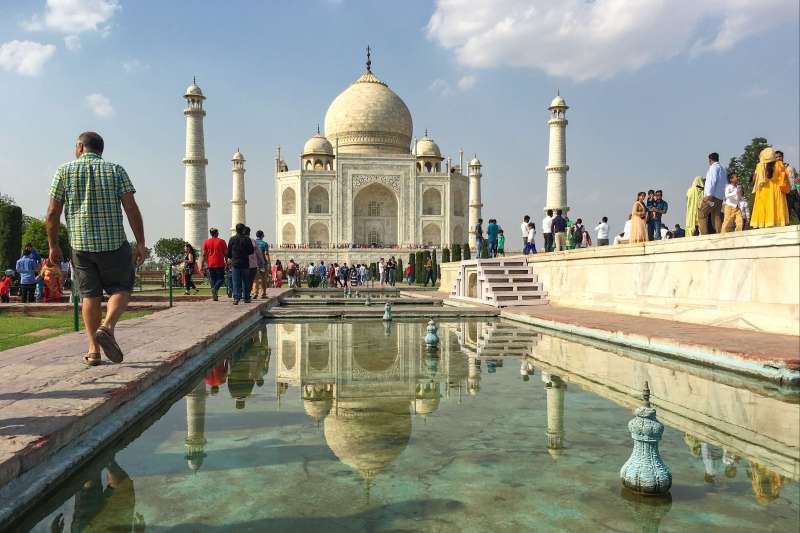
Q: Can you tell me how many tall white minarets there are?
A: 4